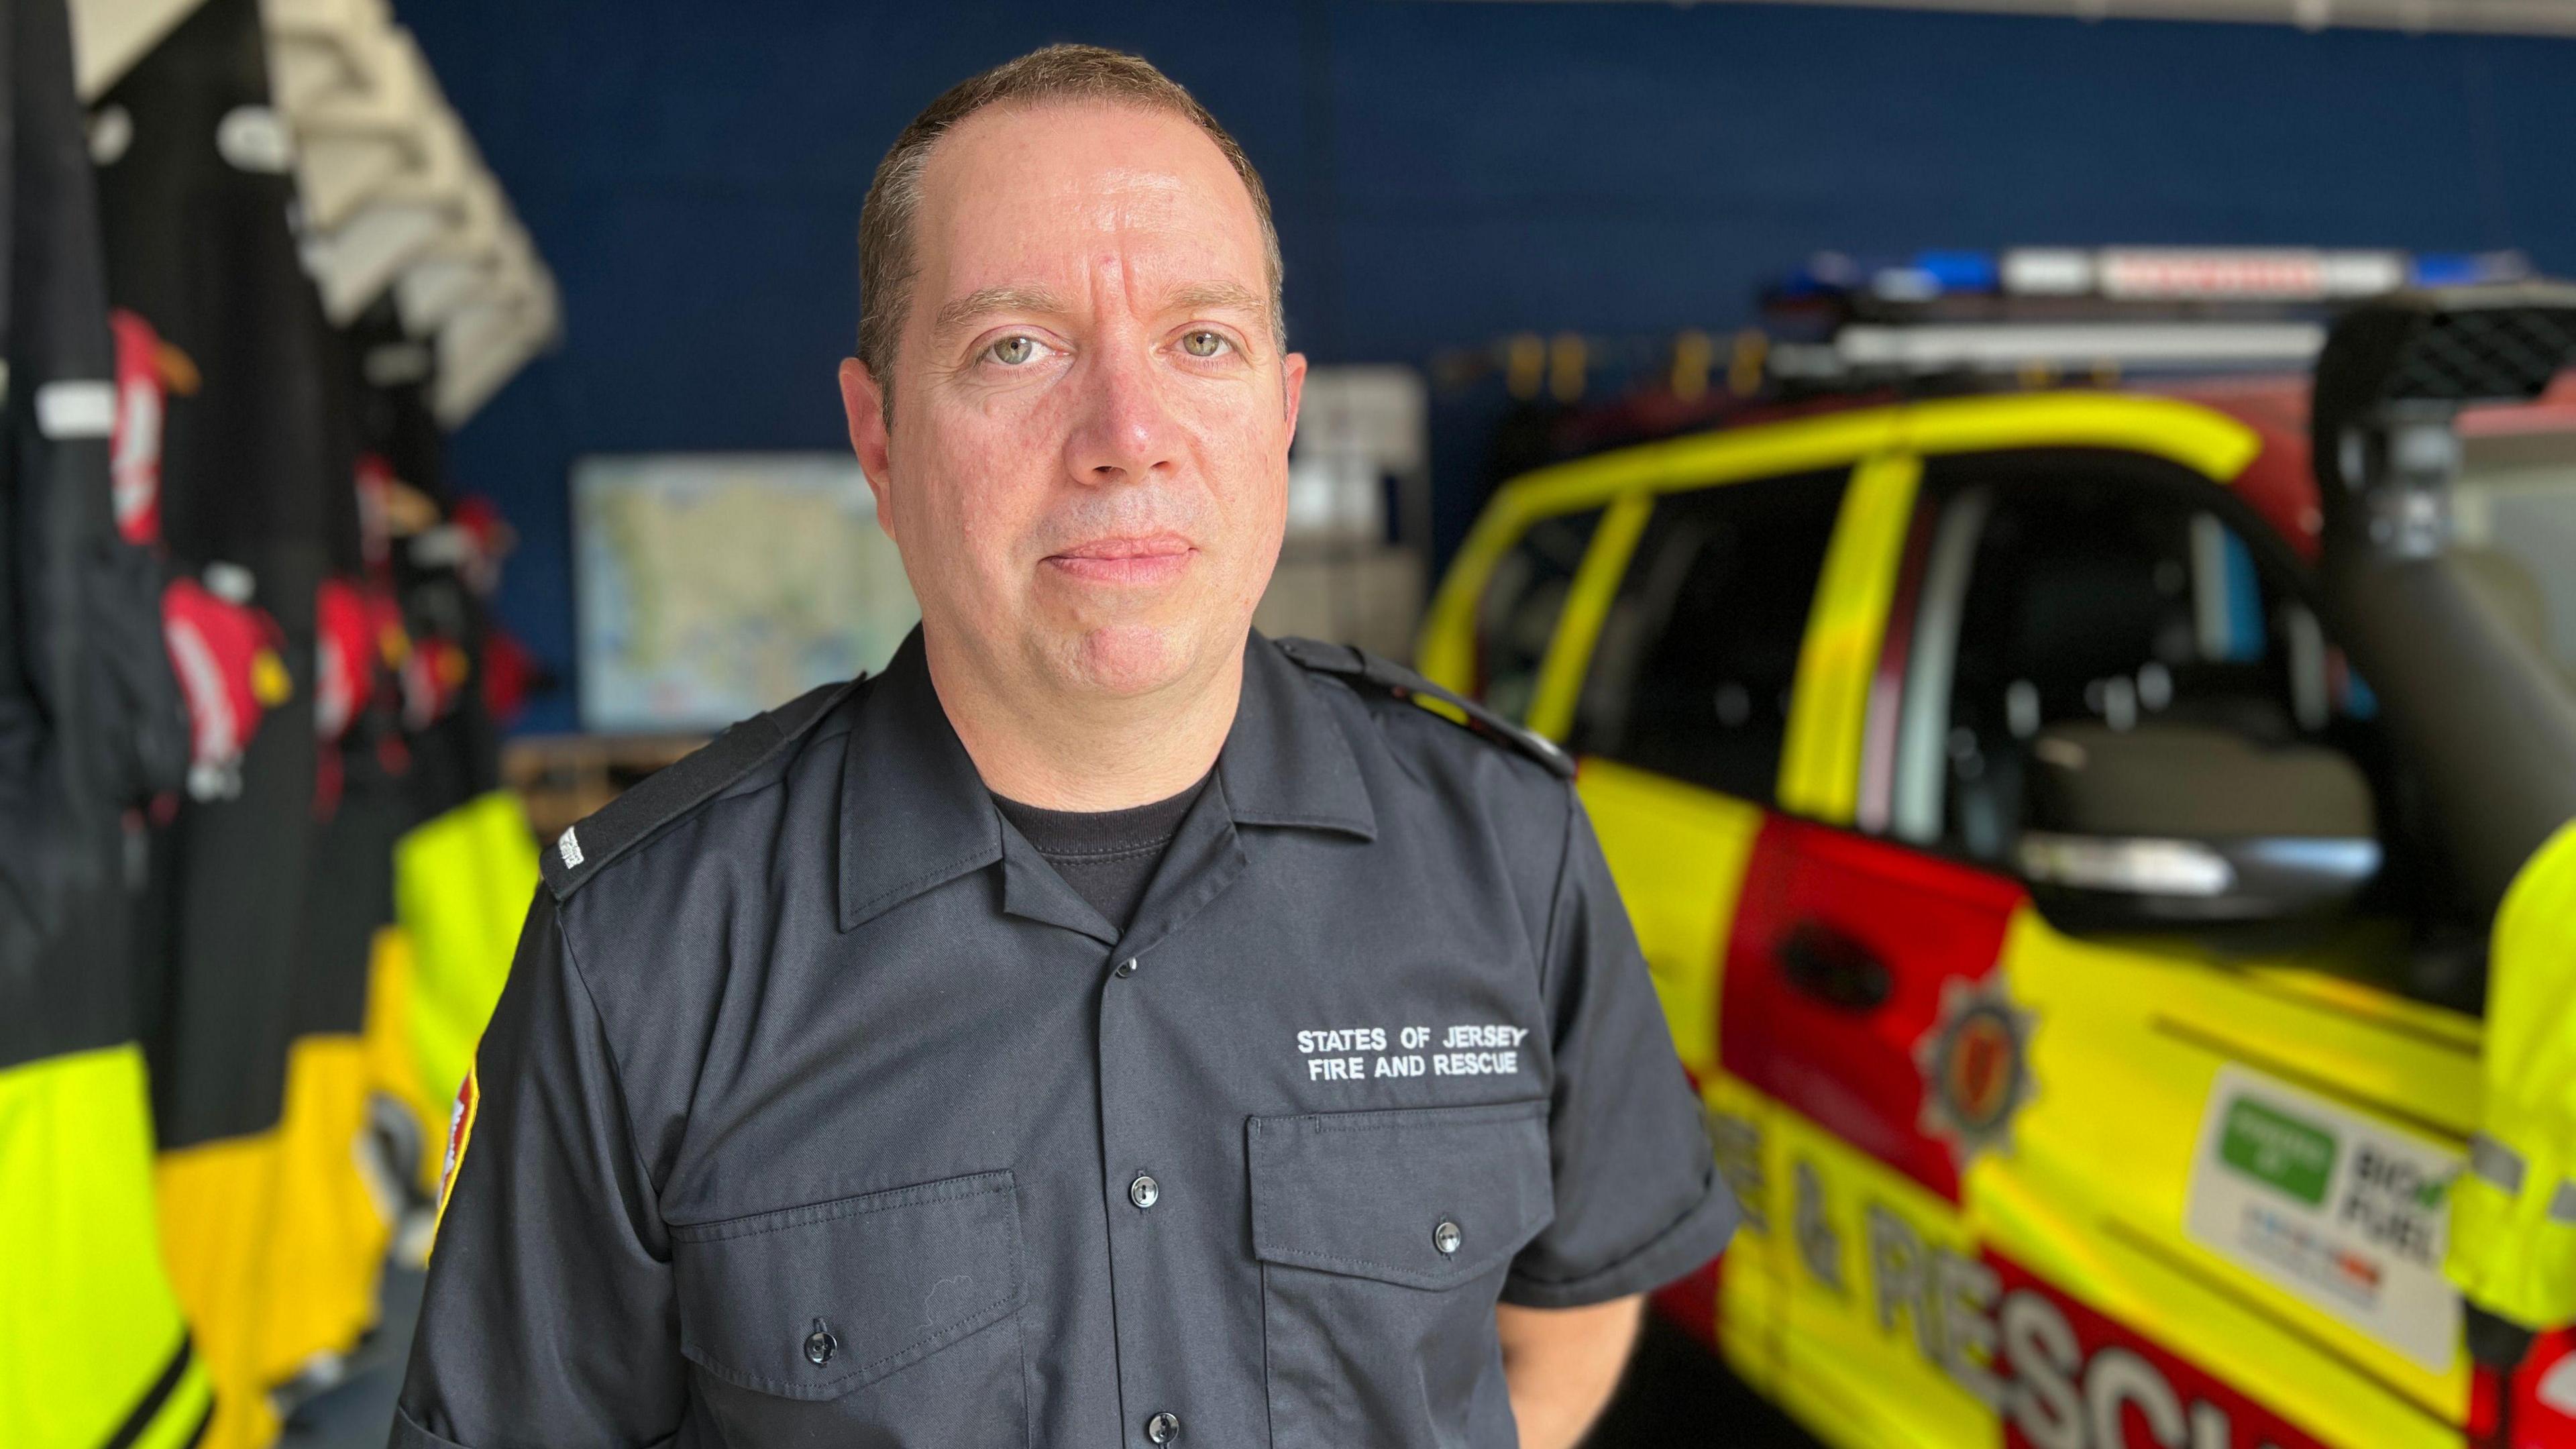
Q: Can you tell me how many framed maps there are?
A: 1